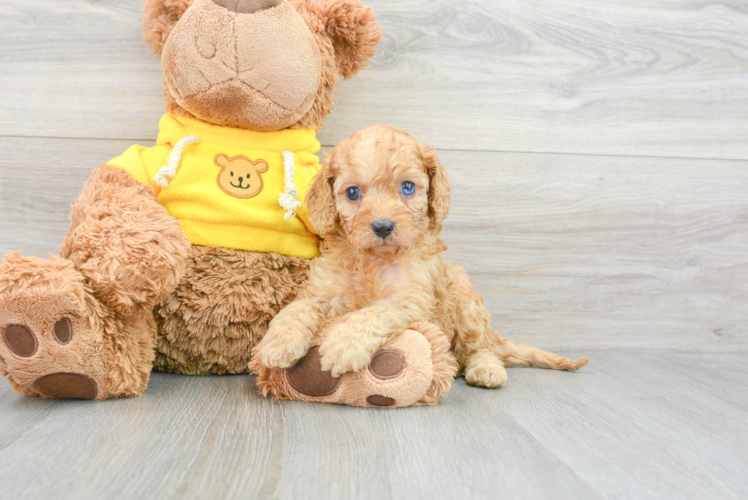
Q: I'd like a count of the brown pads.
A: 6